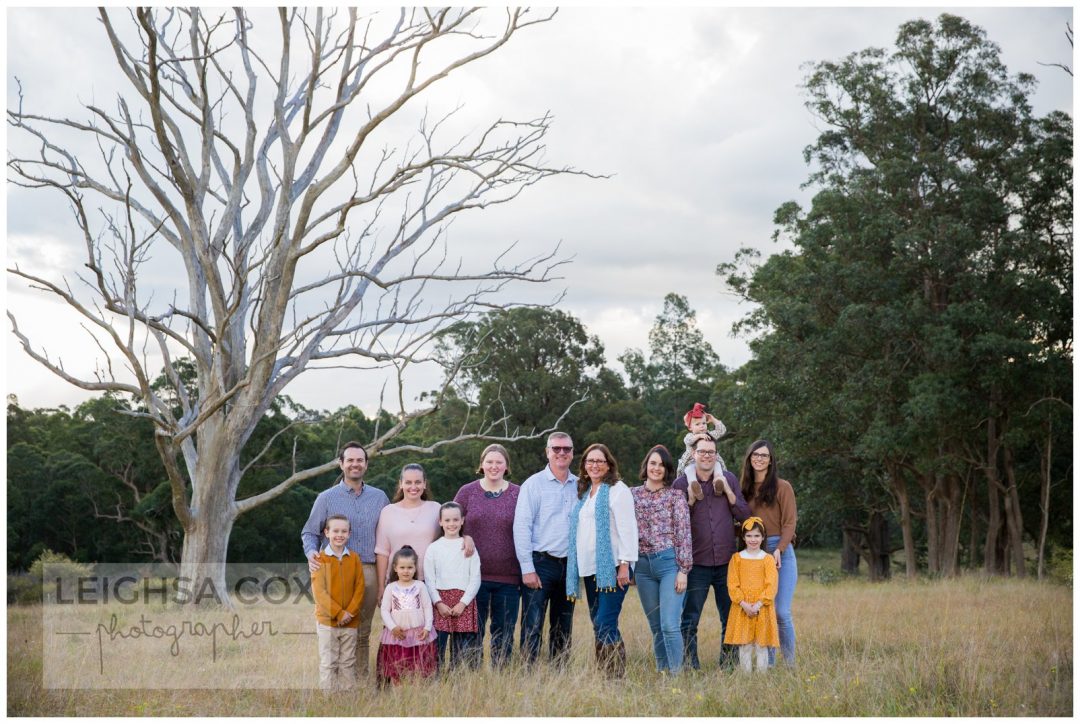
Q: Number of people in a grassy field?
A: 13